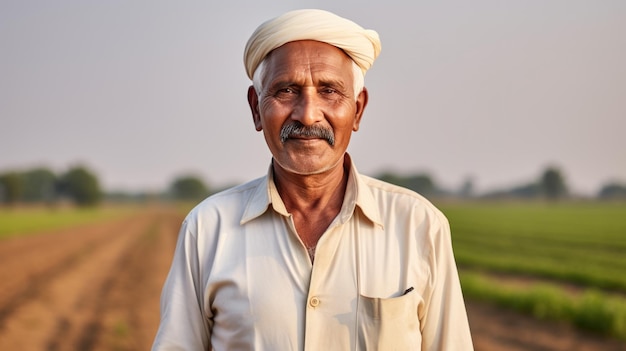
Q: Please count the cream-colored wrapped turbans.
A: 1